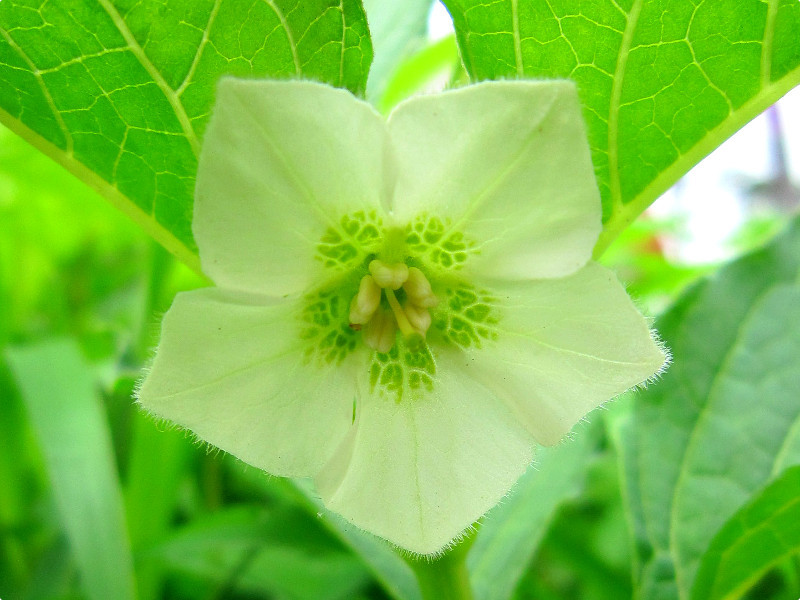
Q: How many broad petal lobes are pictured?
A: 5